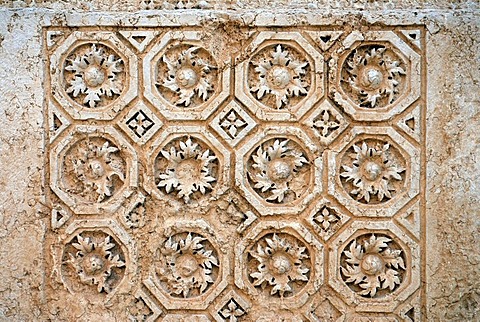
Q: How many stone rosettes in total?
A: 12